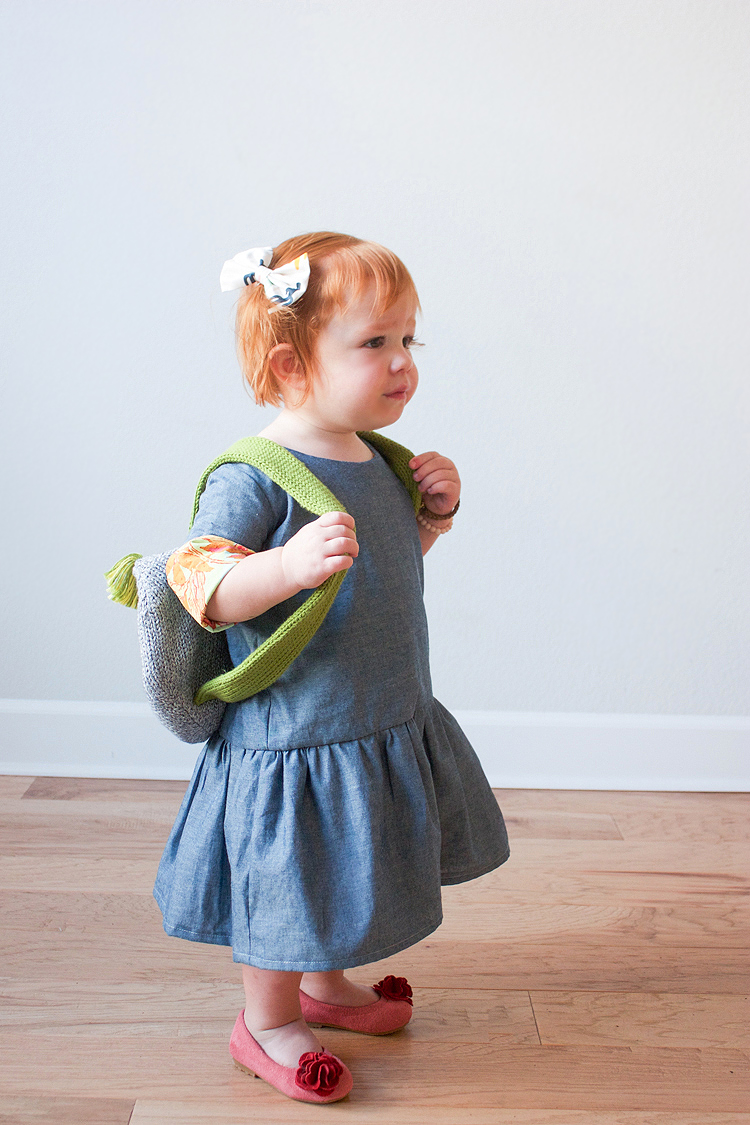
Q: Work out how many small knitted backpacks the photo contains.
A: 1